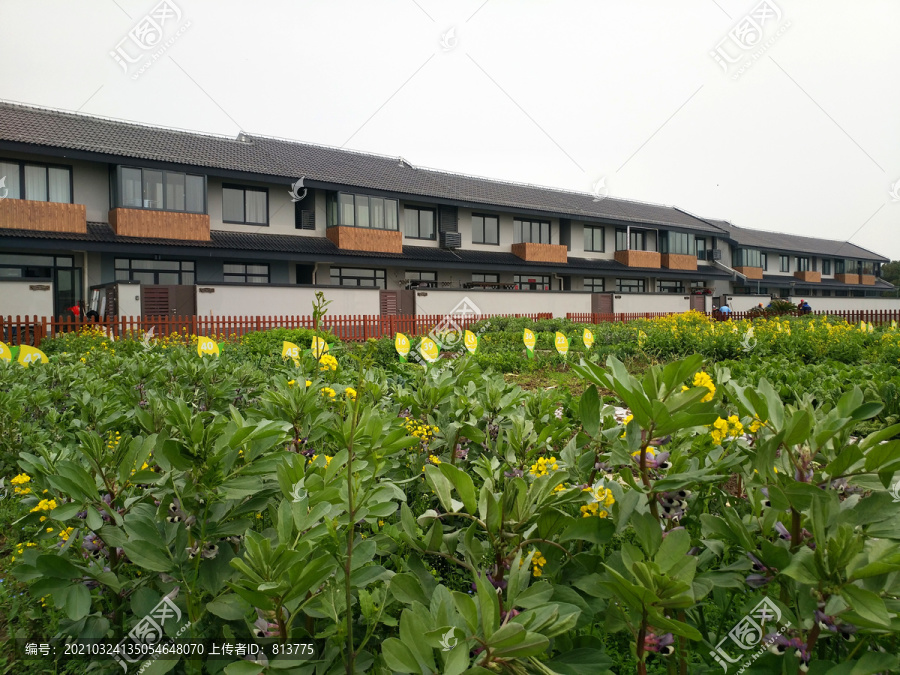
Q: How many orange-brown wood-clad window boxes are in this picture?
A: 10